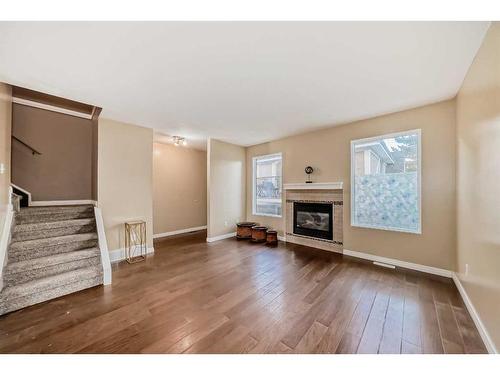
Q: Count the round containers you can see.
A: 3